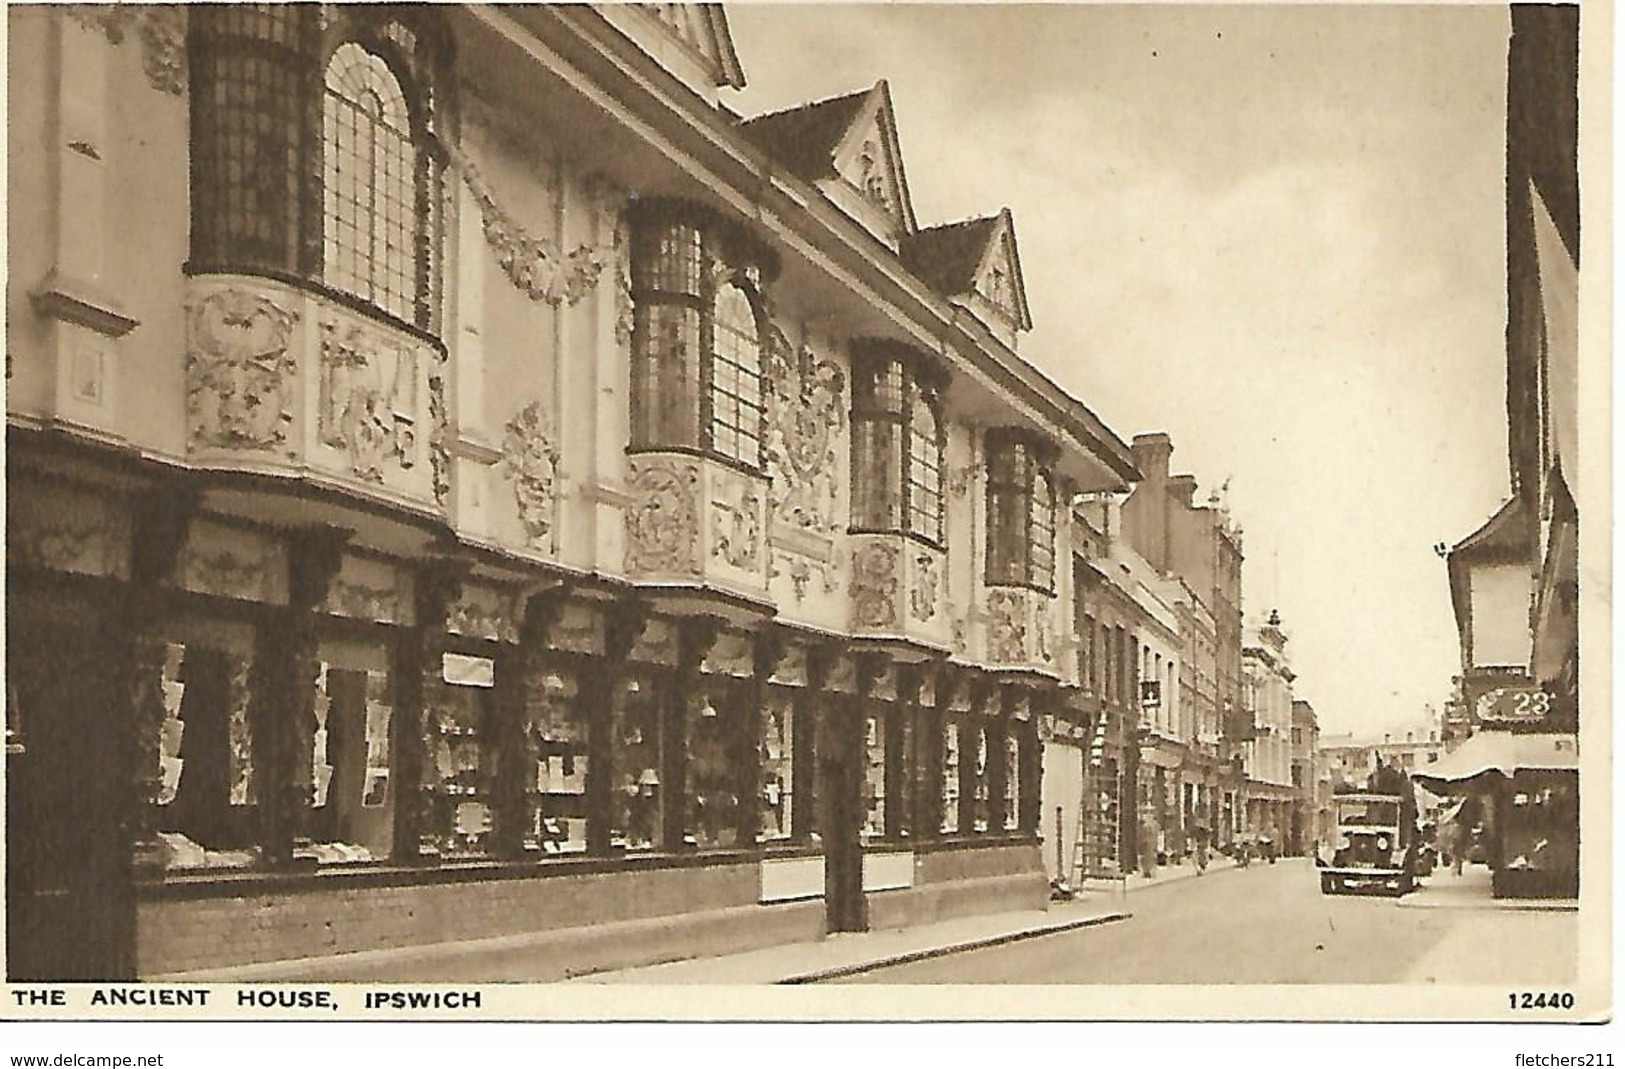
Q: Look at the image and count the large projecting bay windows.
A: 4